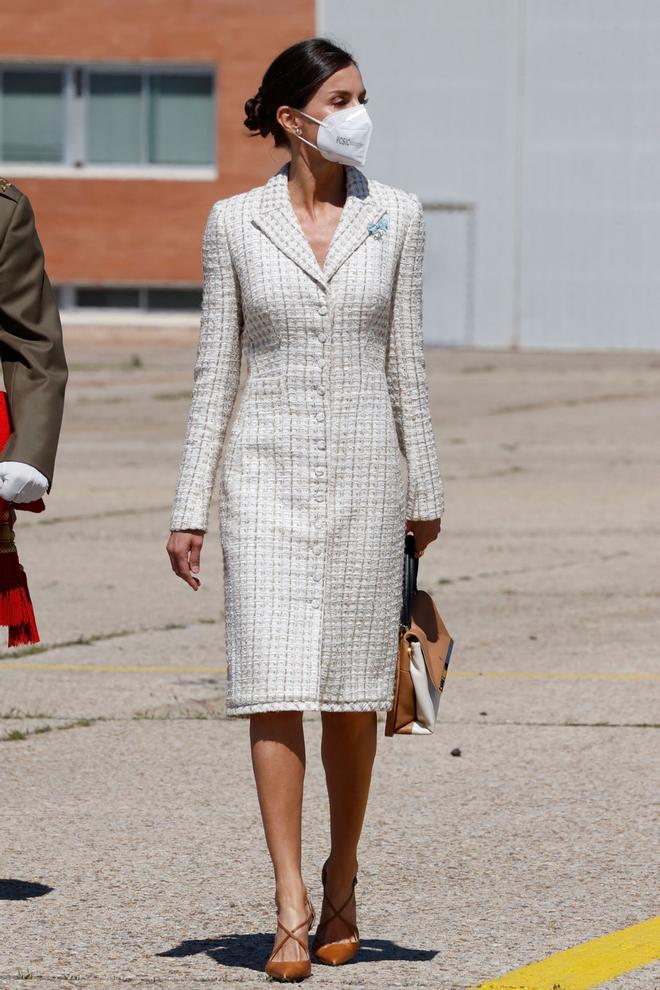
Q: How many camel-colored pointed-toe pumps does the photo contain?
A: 2